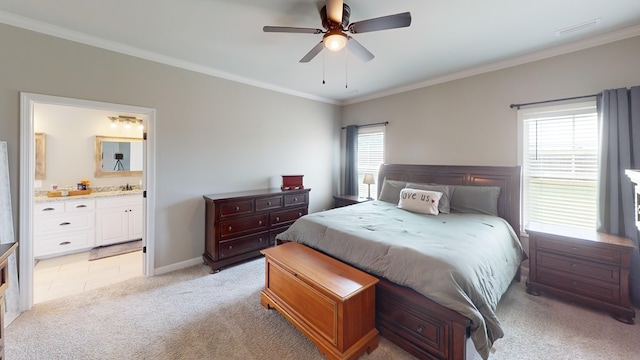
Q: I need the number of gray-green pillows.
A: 3